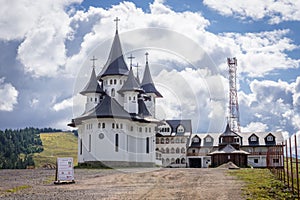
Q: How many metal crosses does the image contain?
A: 5